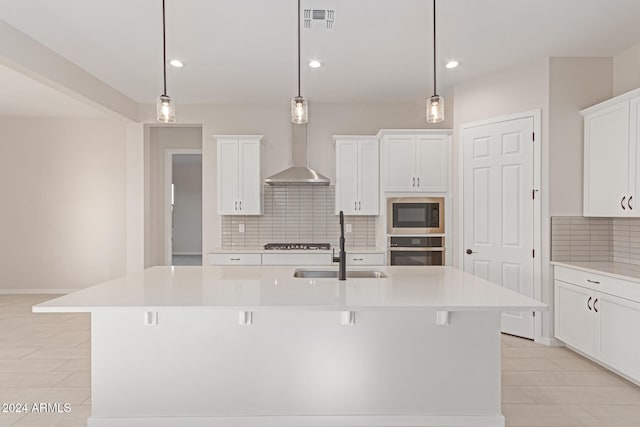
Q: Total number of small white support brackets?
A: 4